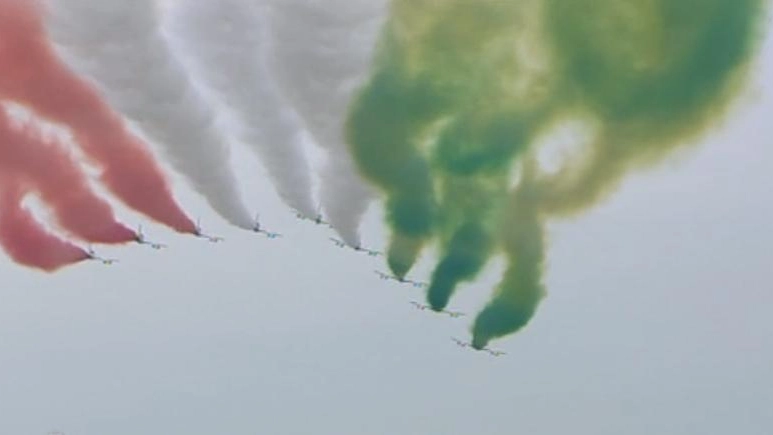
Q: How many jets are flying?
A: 9